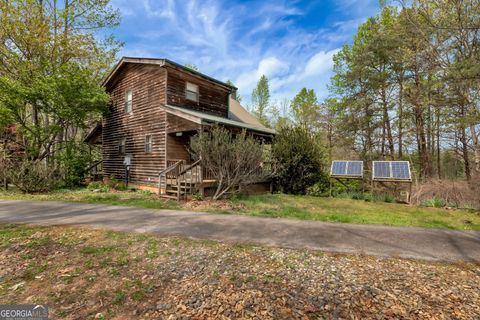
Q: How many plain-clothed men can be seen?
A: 0